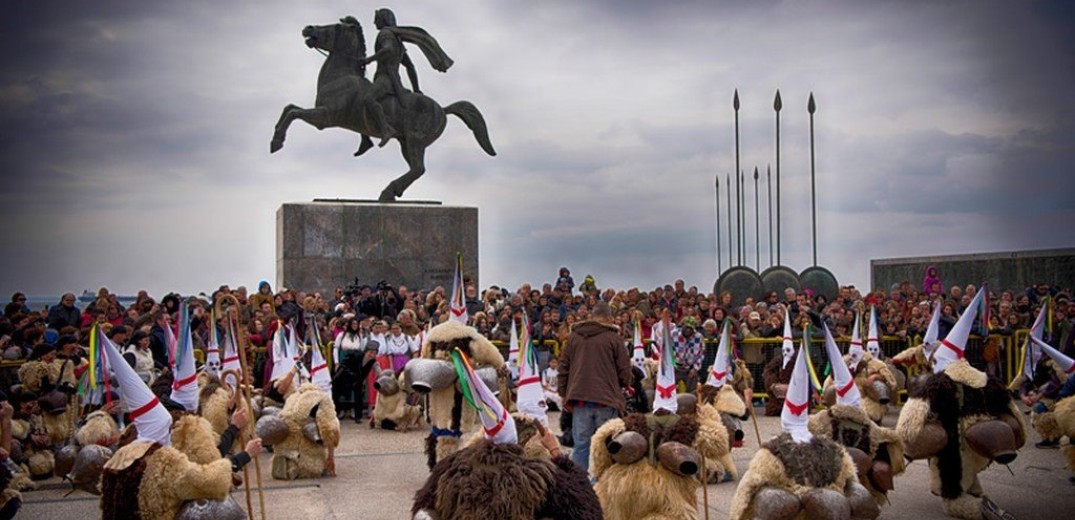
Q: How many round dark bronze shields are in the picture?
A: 3